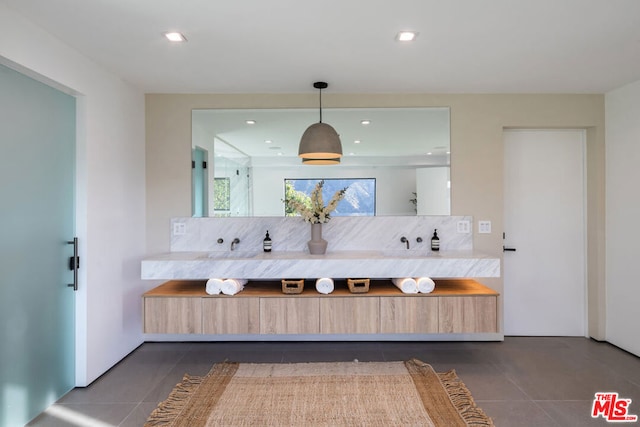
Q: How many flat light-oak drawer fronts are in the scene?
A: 6